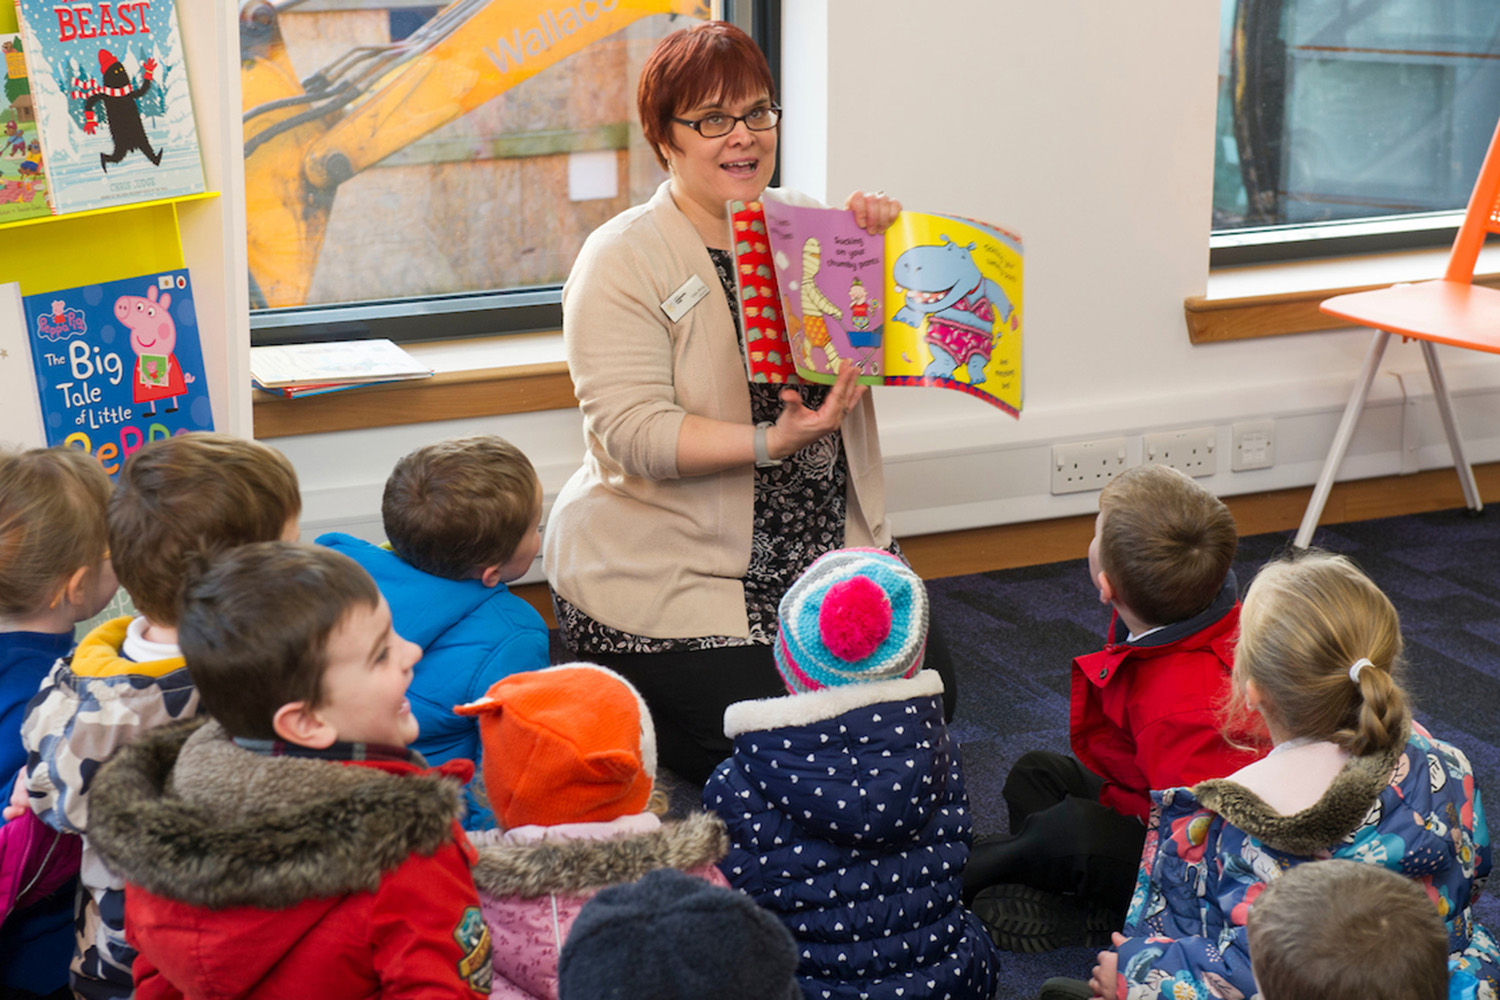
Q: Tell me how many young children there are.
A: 10